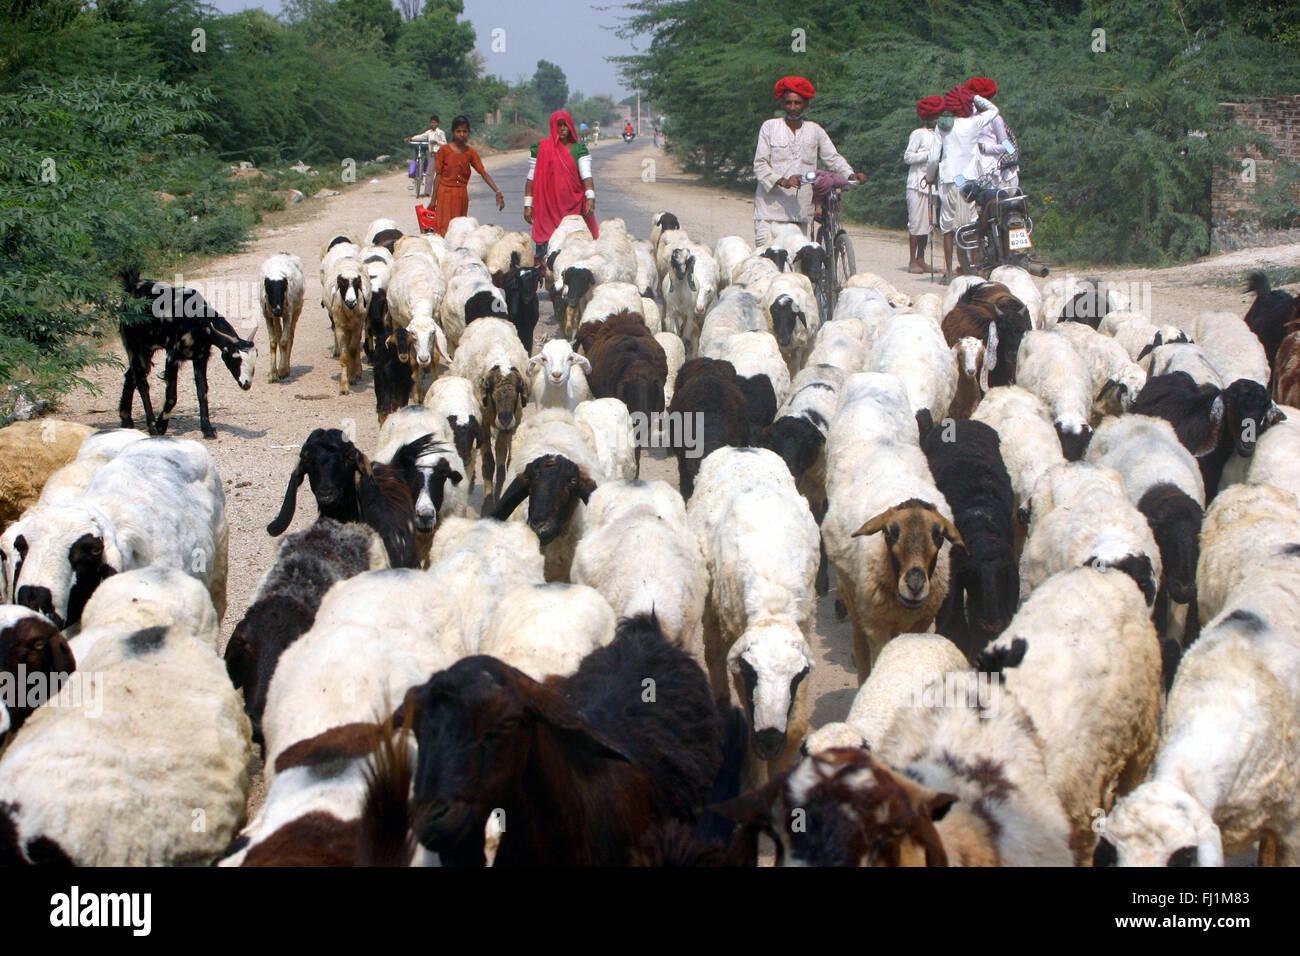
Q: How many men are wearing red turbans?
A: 4